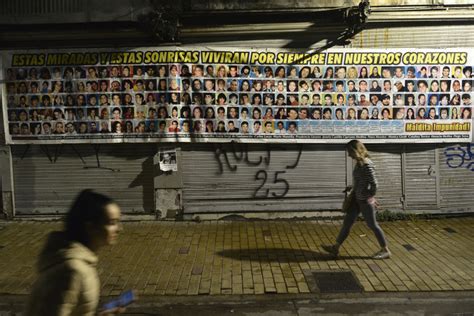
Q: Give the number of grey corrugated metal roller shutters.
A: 3